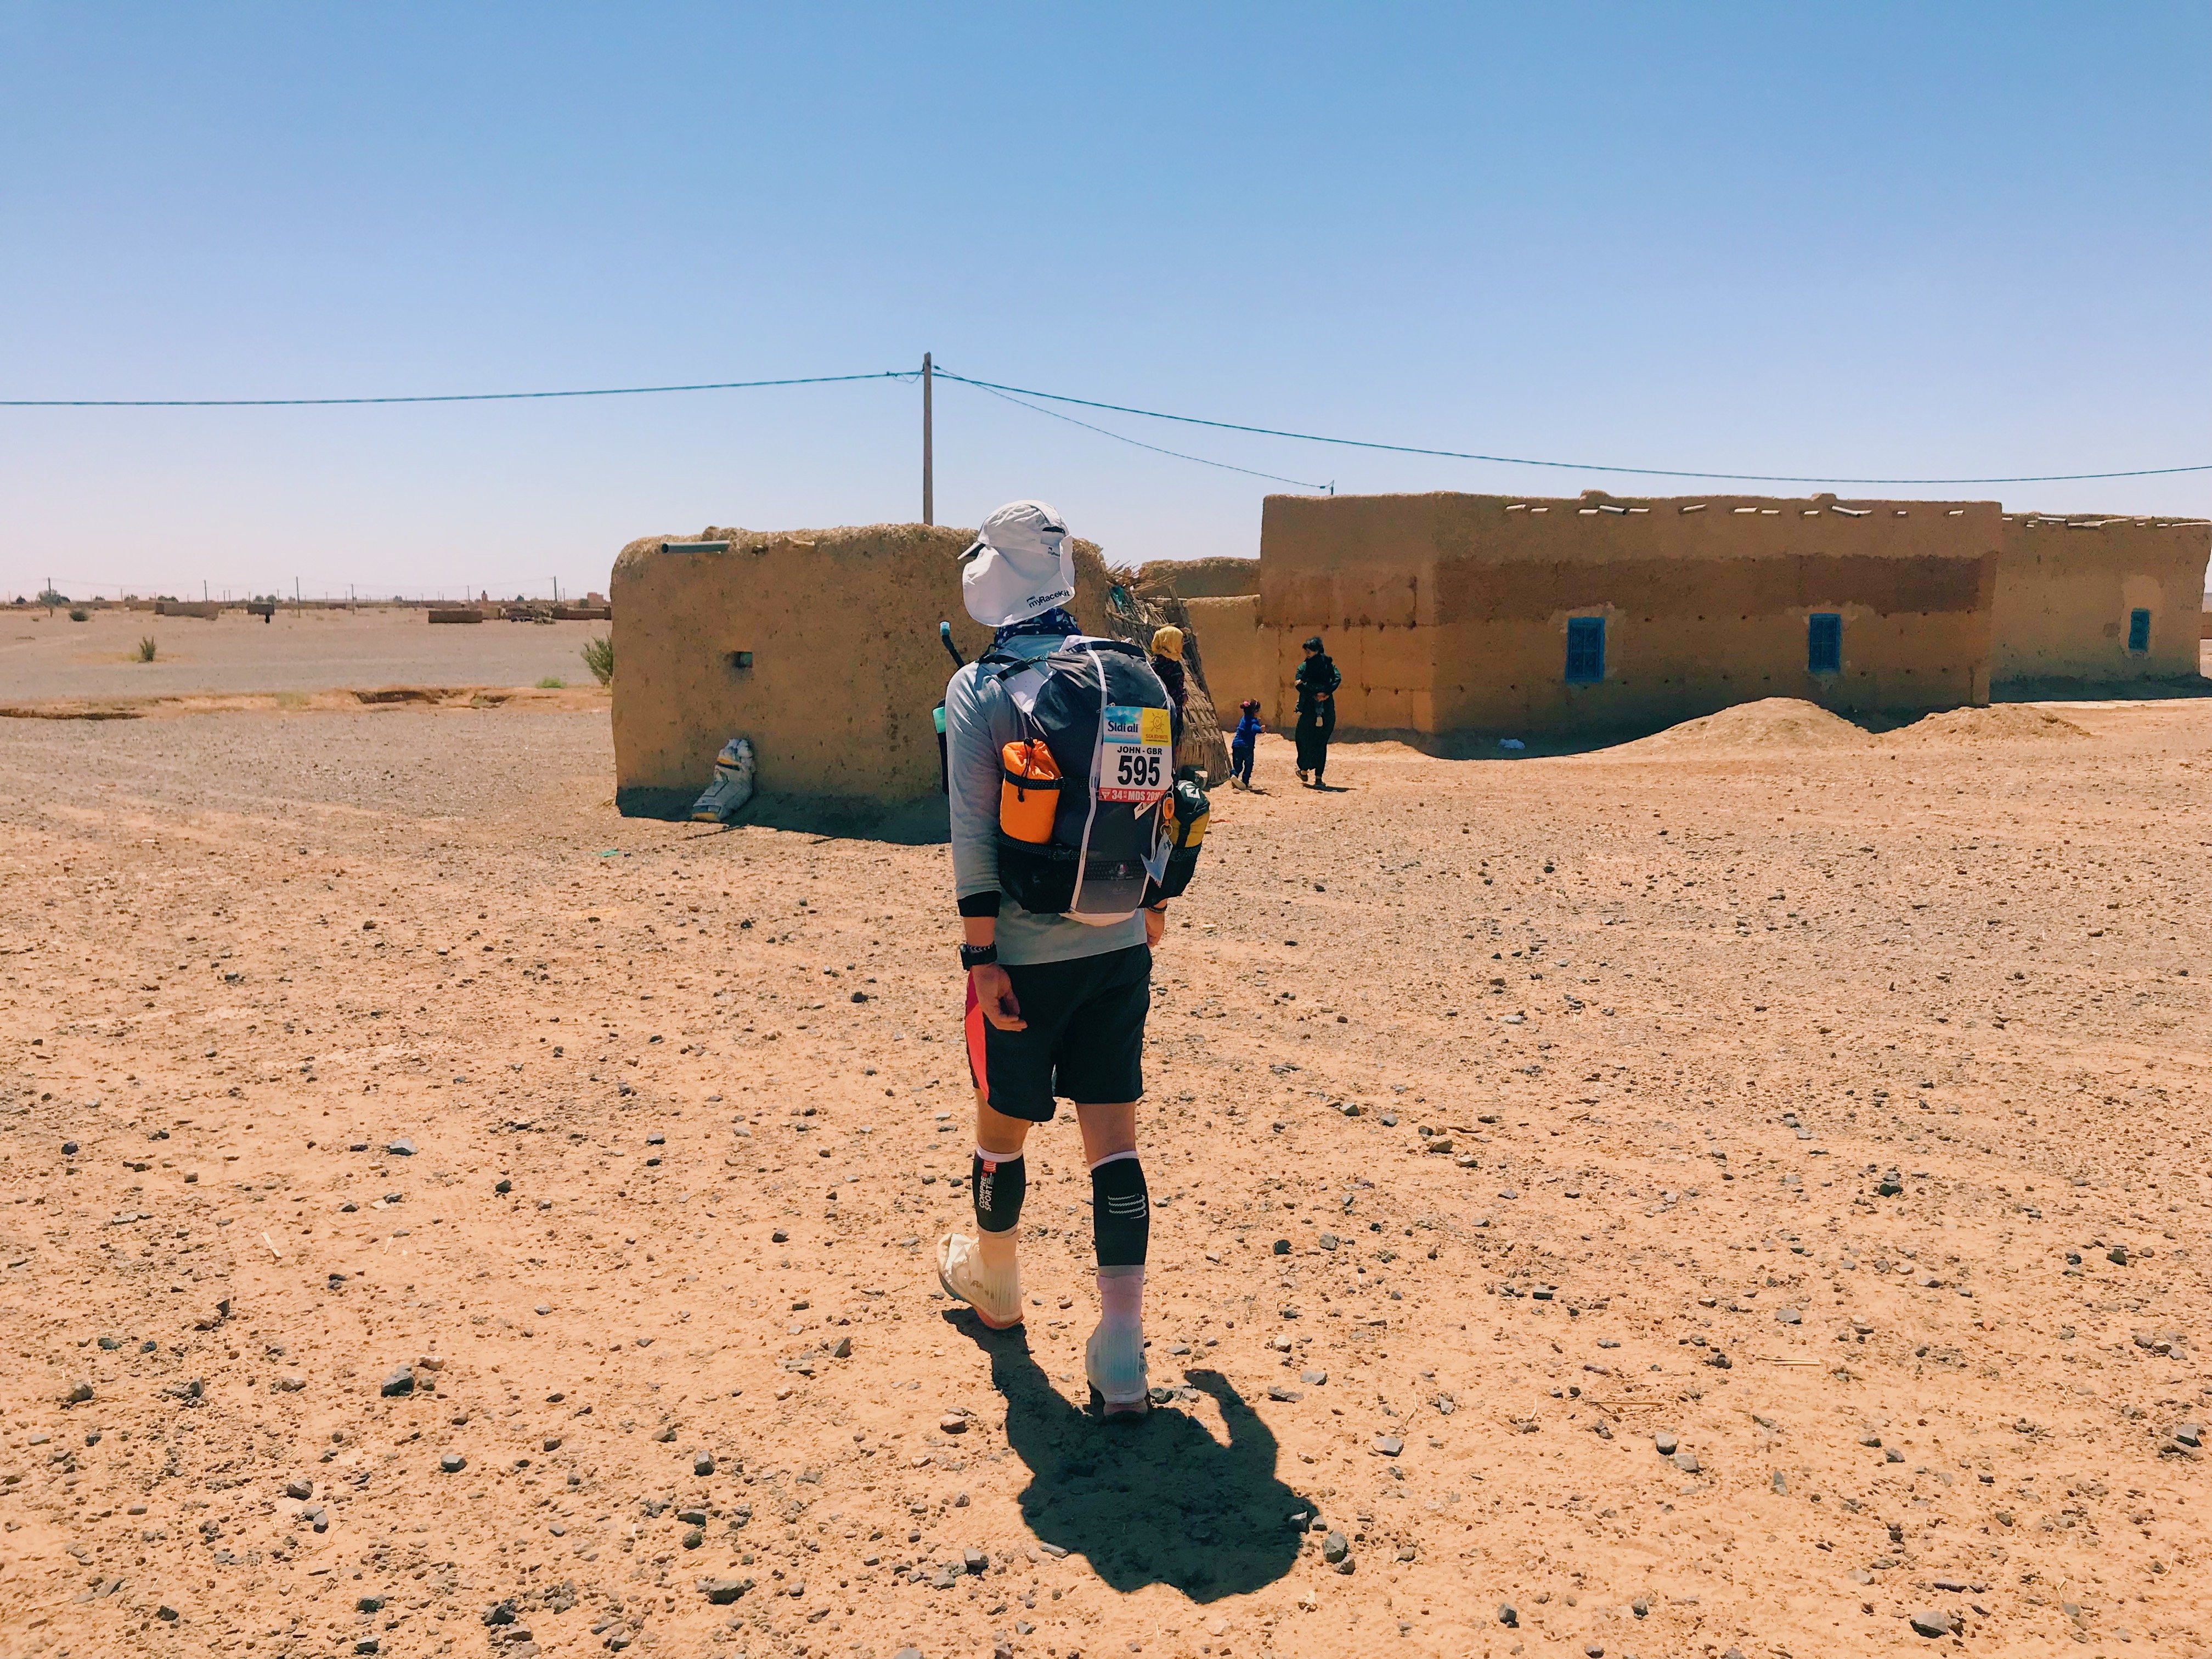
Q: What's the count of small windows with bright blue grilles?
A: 3